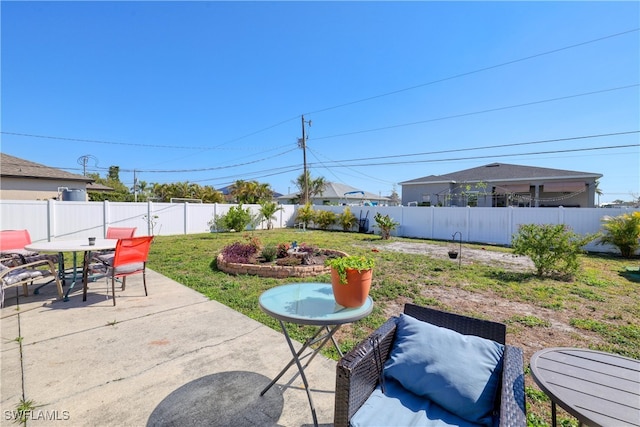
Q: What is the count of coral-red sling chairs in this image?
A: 3